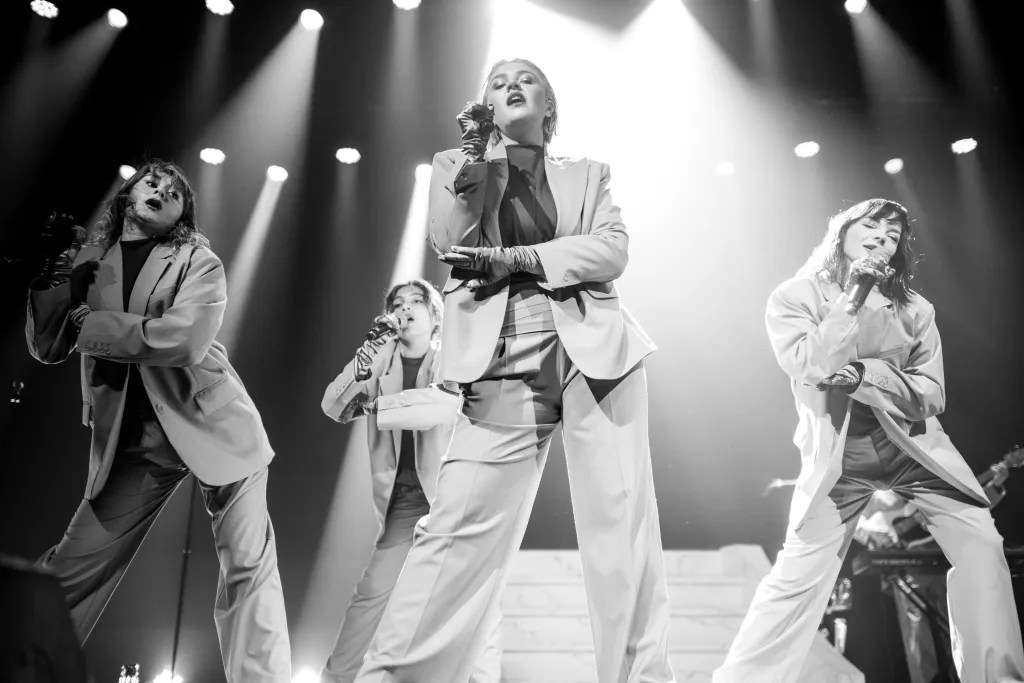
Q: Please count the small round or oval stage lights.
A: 15